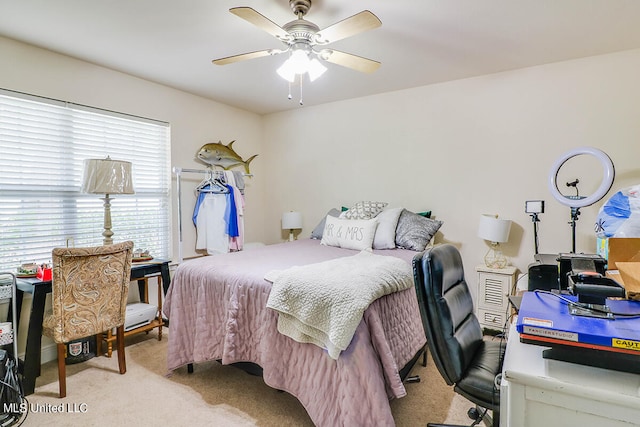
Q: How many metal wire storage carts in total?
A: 1